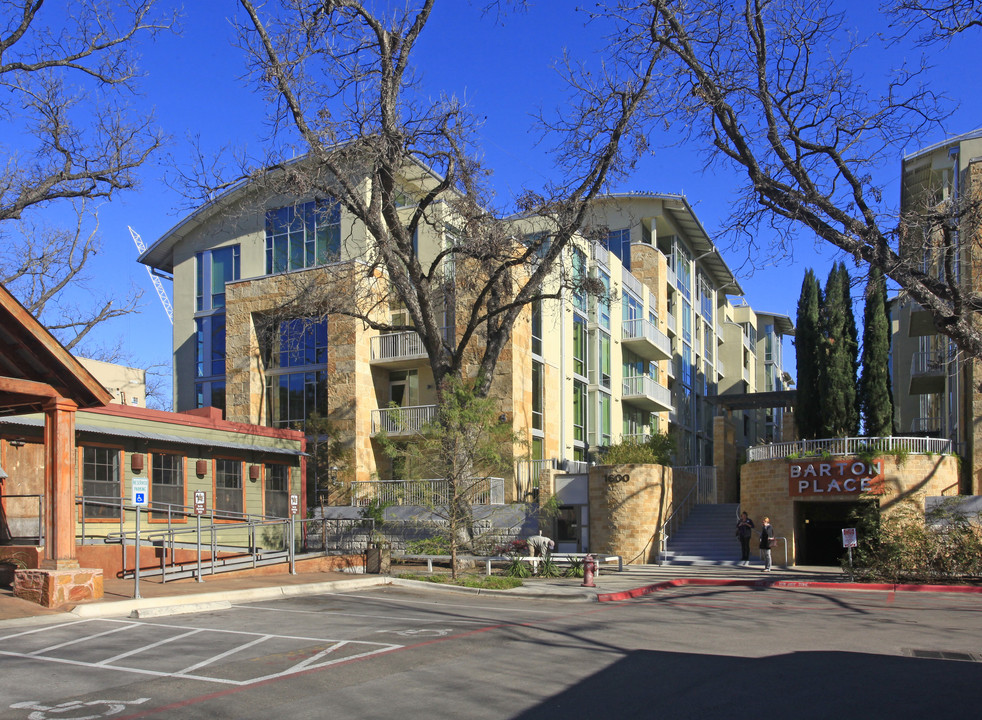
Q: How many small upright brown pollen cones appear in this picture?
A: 0